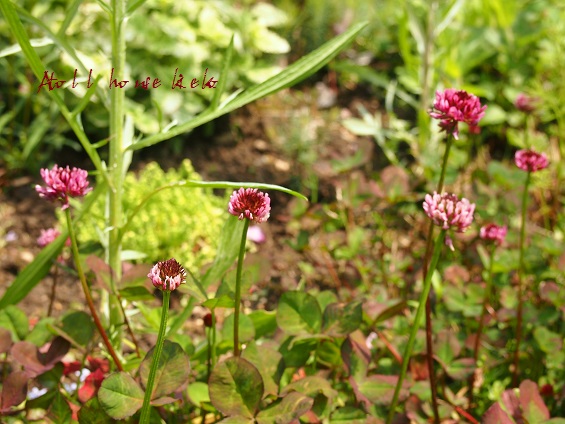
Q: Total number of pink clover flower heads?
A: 9